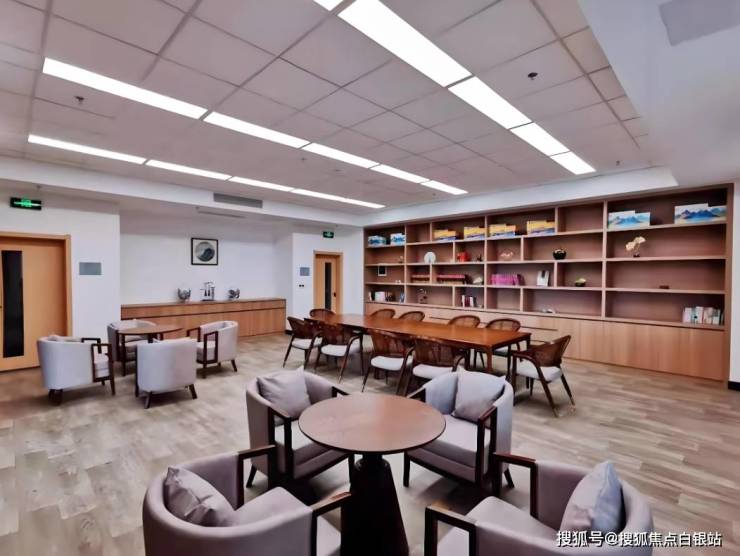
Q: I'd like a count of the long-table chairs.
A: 10